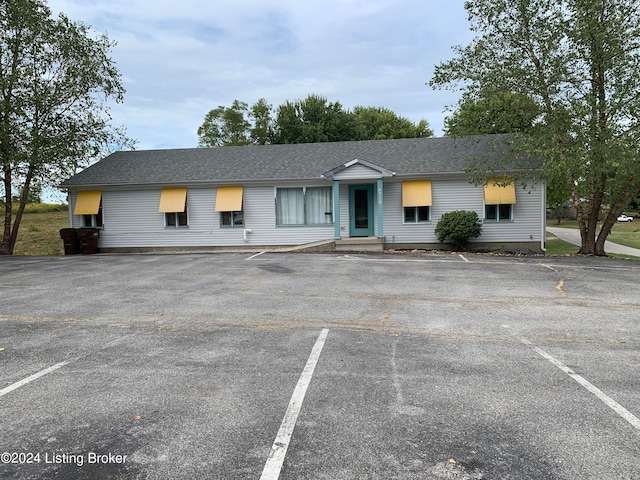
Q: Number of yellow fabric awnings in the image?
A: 5